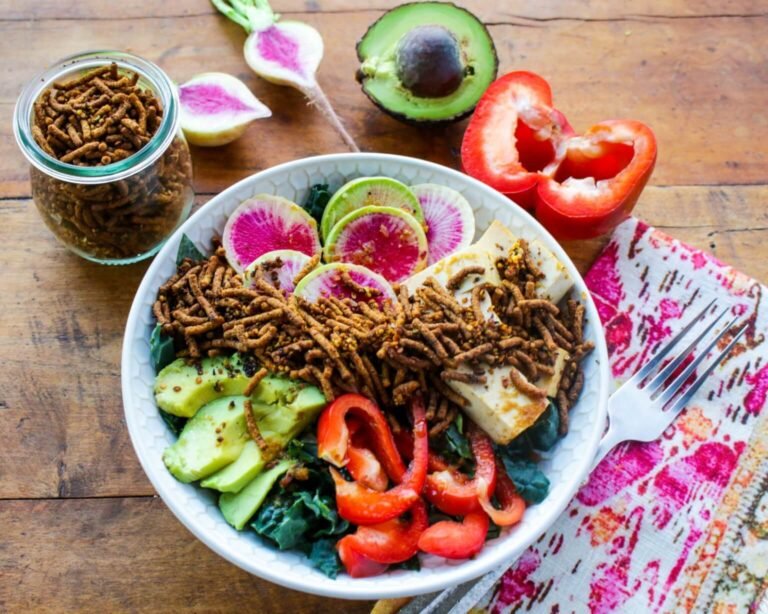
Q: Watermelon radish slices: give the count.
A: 6